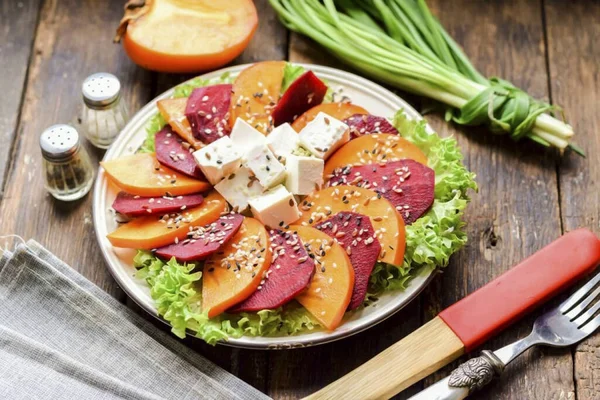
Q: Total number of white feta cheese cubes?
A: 8